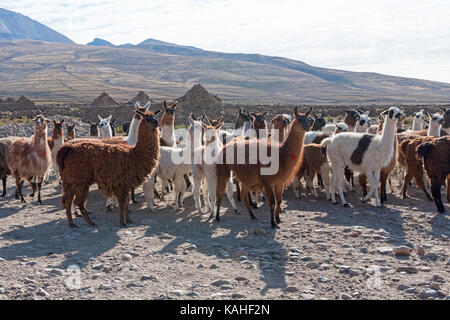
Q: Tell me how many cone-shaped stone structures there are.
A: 4